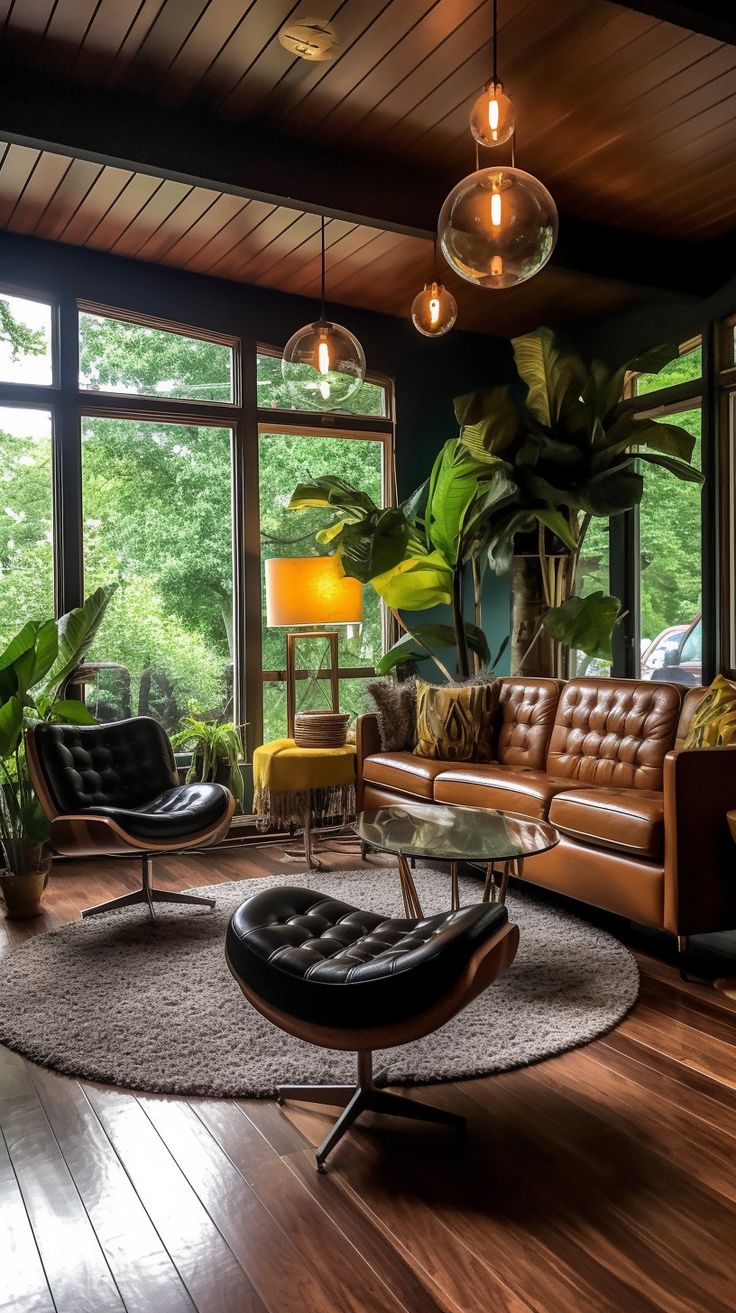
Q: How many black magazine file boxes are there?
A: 0